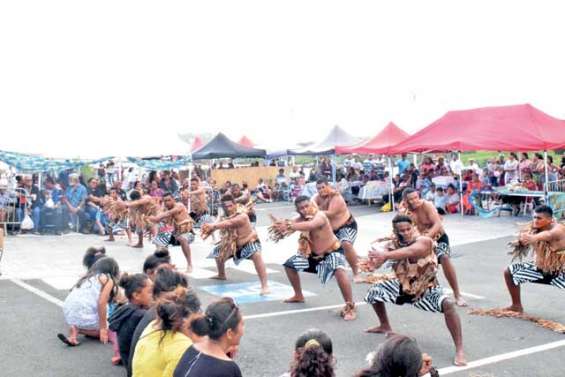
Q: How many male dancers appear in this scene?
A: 11